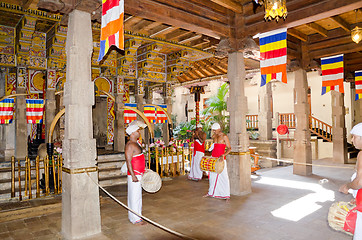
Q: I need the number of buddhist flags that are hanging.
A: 9